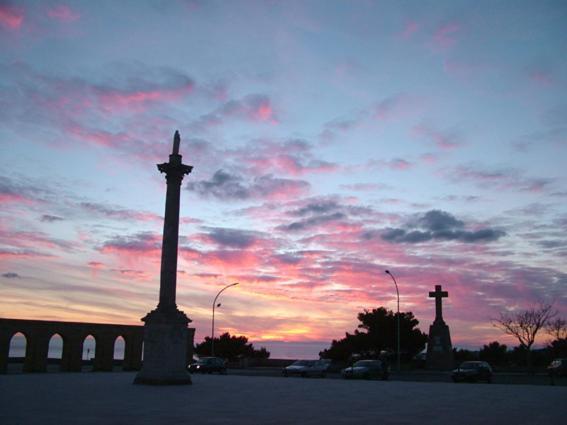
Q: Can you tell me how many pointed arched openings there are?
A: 4